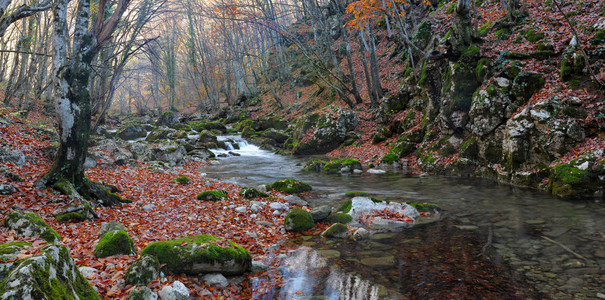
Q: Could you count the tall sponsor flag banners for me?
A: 0